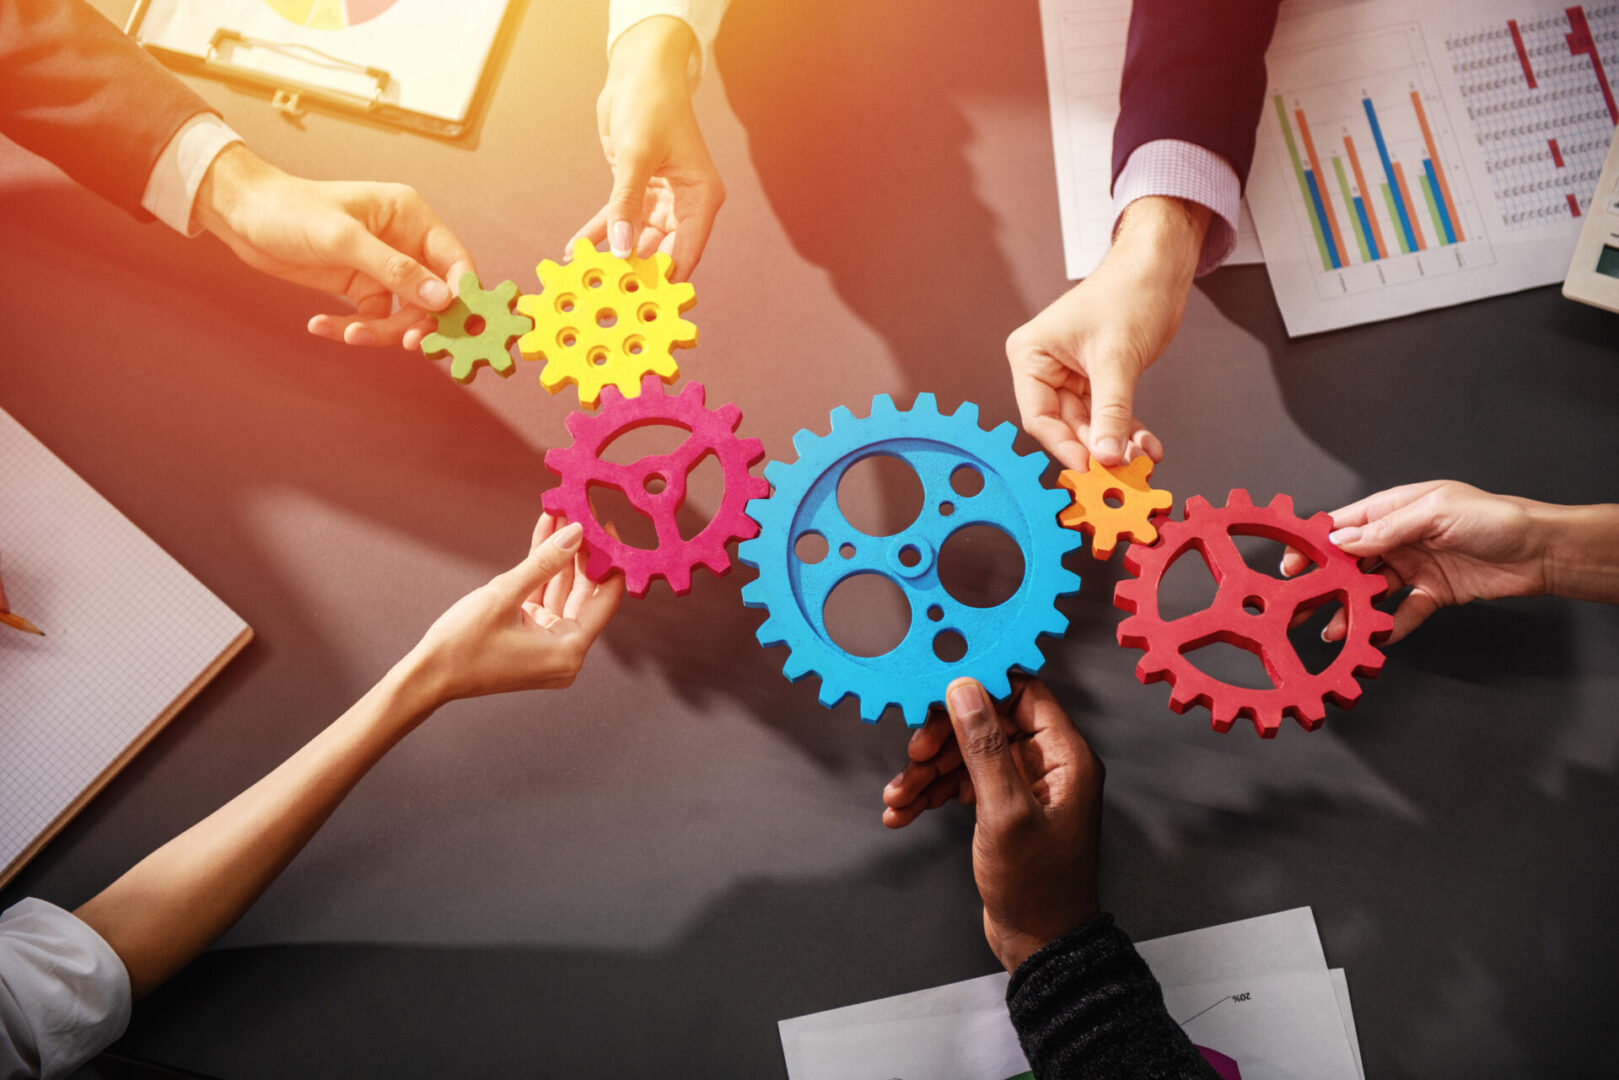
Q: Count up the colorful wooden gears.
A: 6